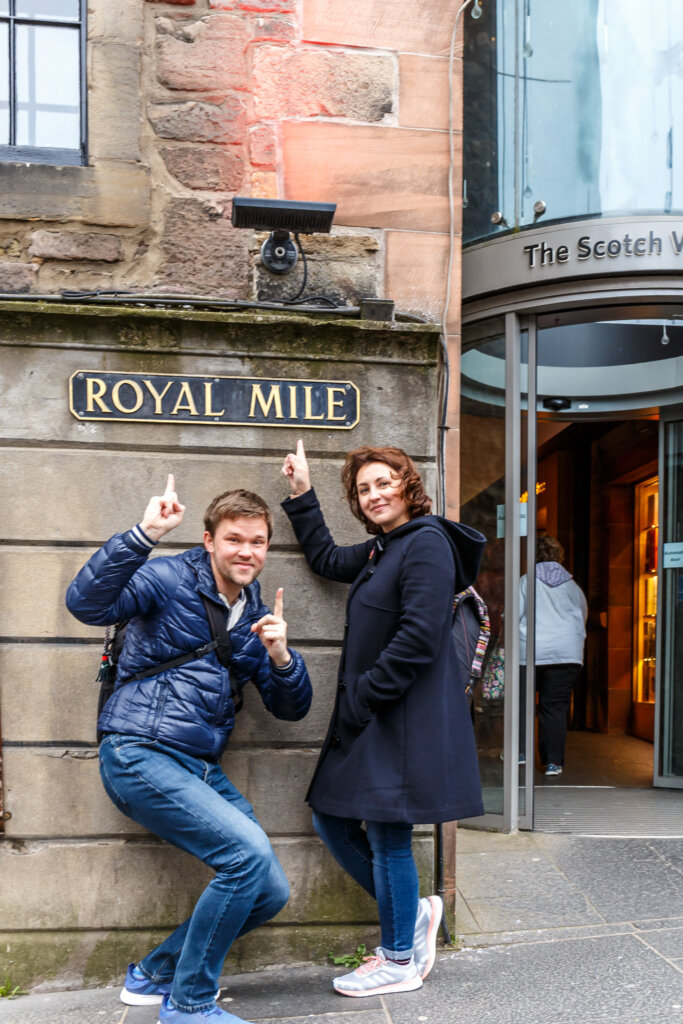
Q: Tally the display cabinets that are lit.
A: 1